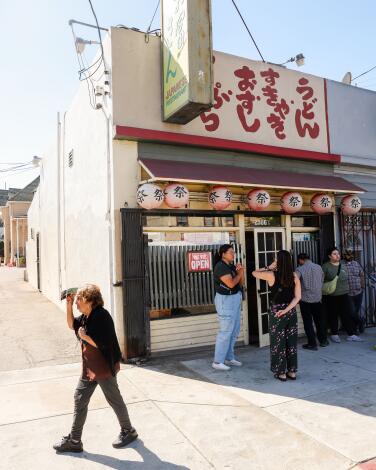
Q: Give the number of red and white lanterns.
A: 7